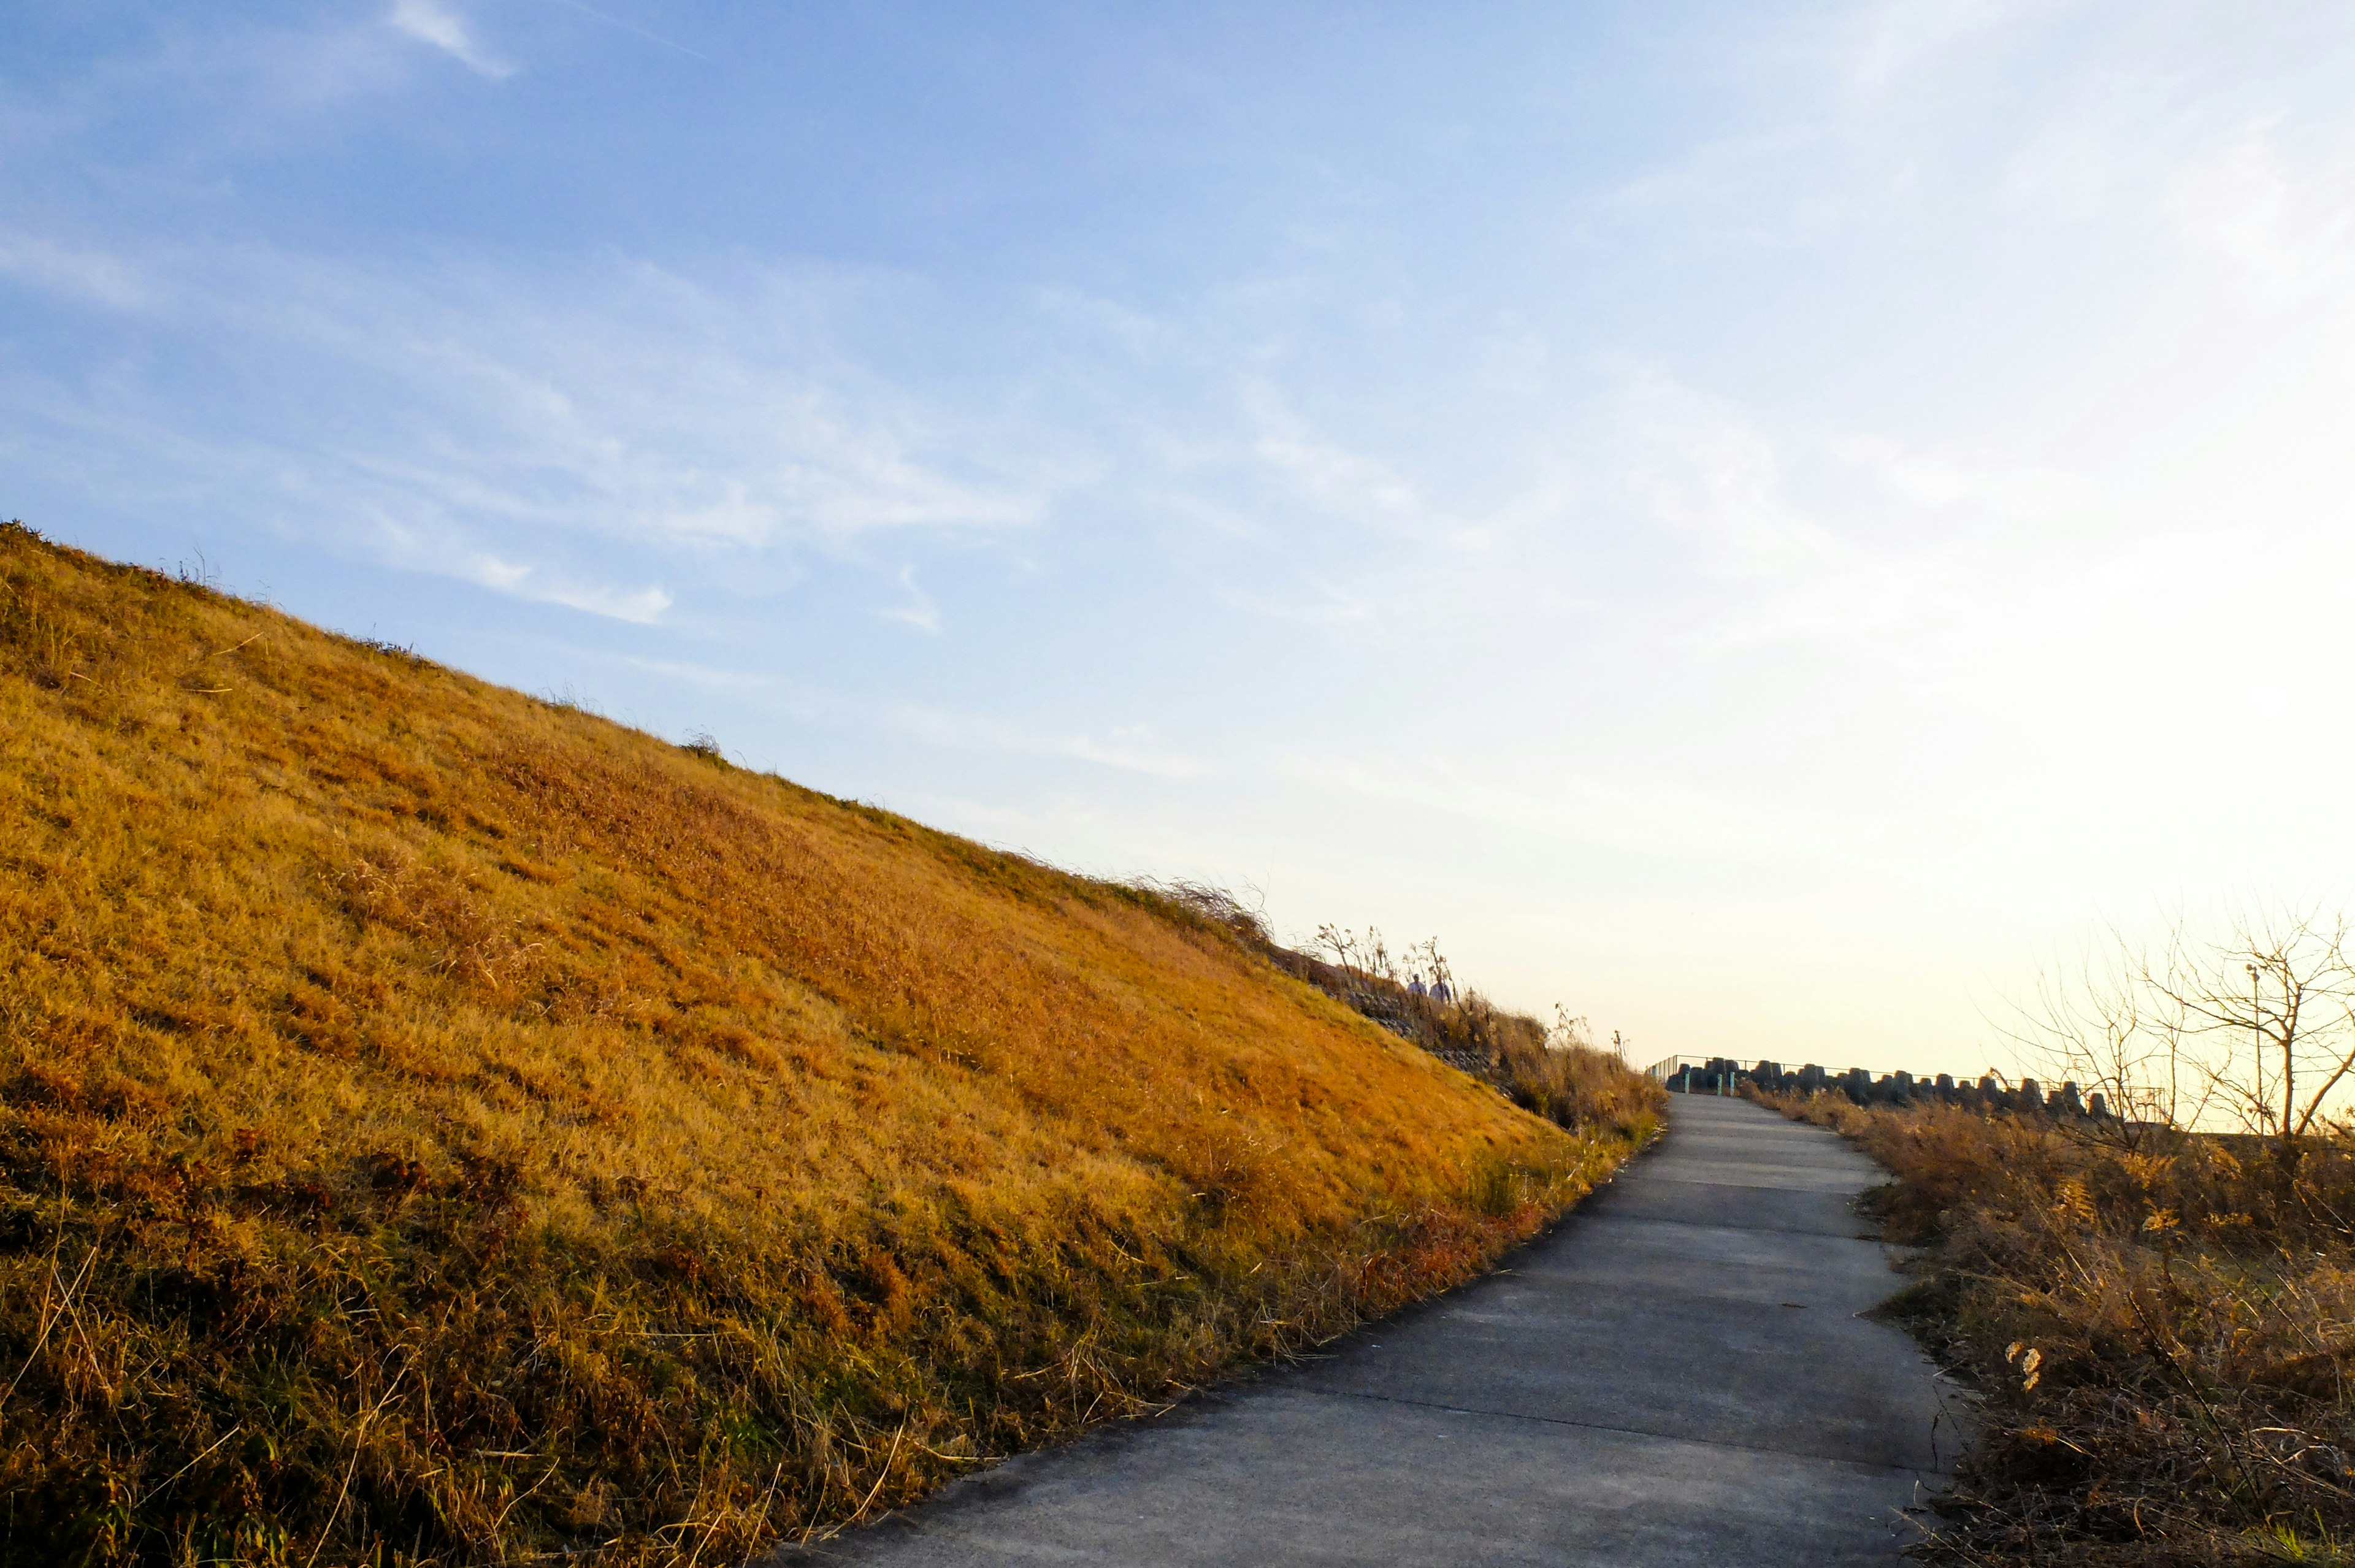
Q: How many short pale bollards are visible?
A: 3